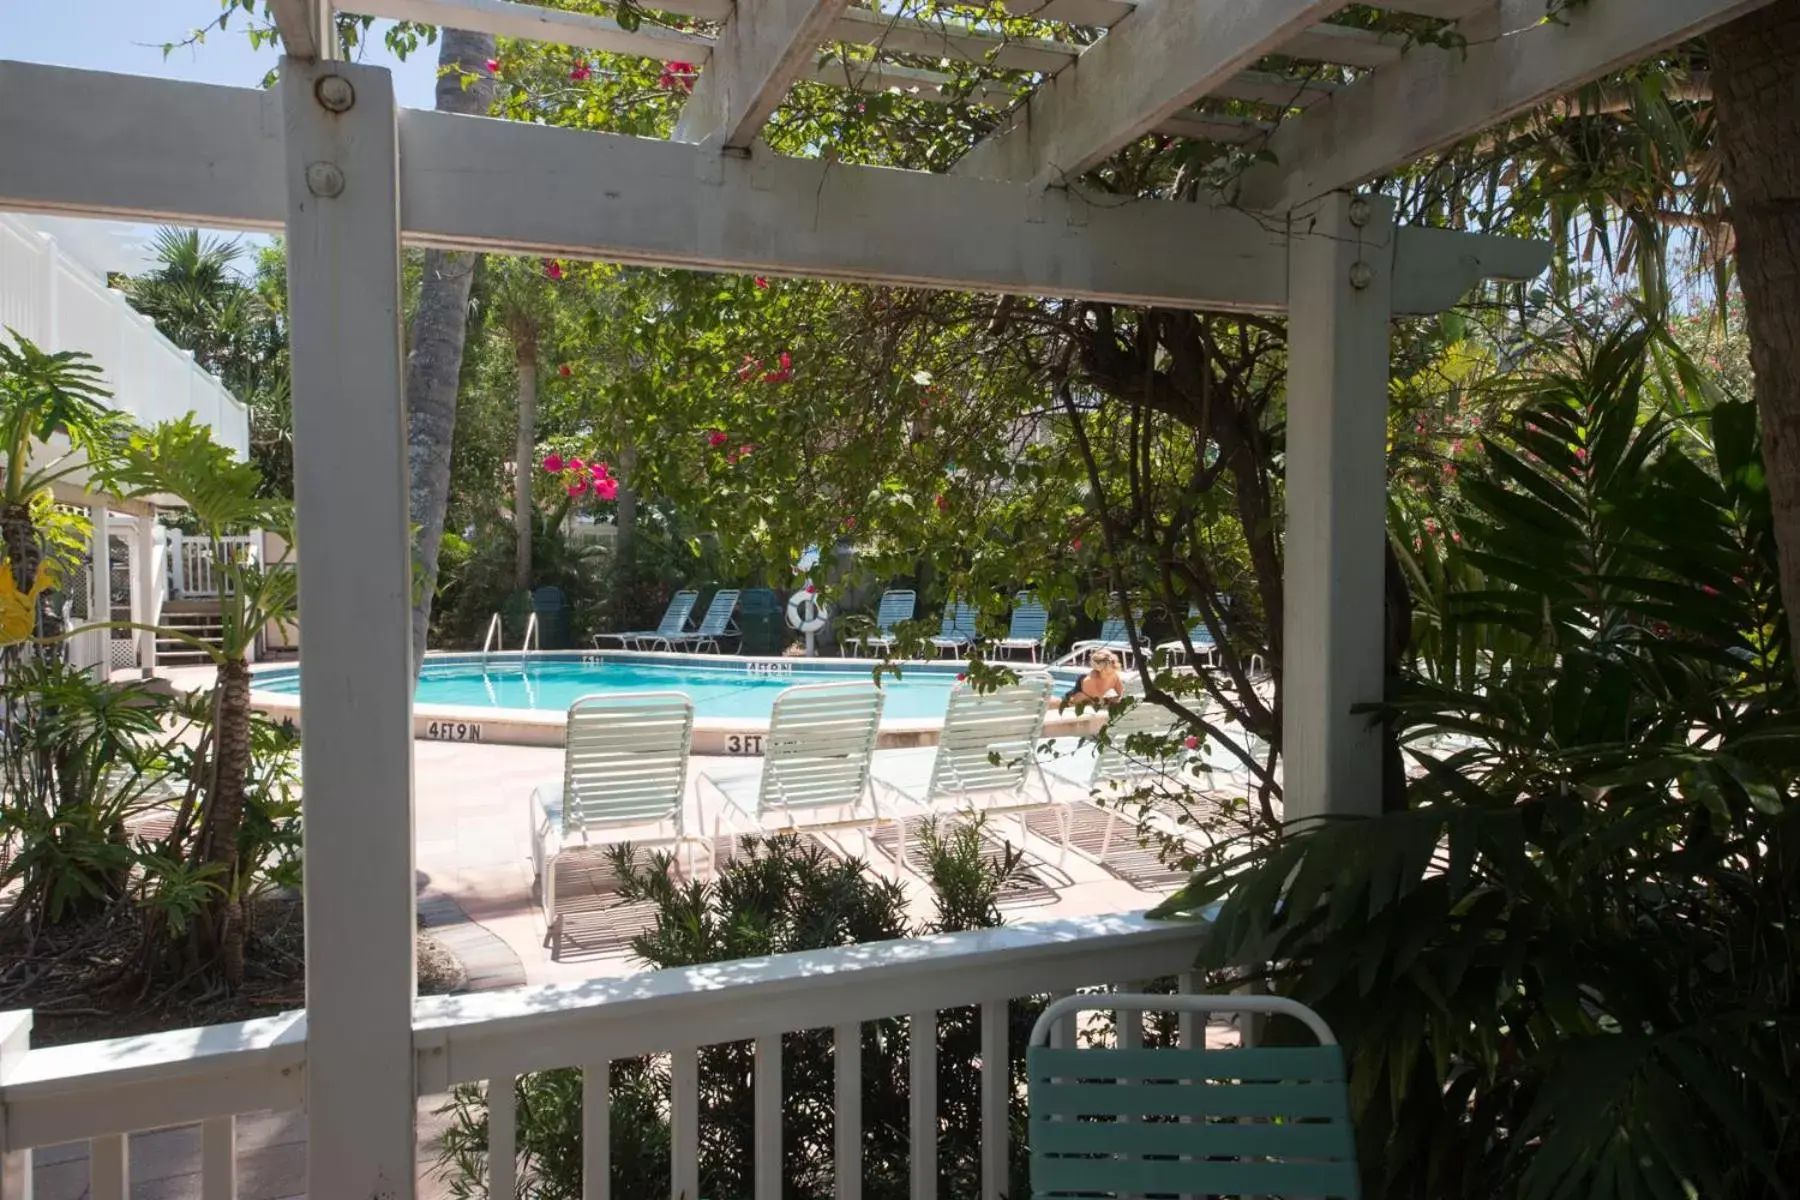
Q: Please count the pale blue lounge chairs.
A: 7